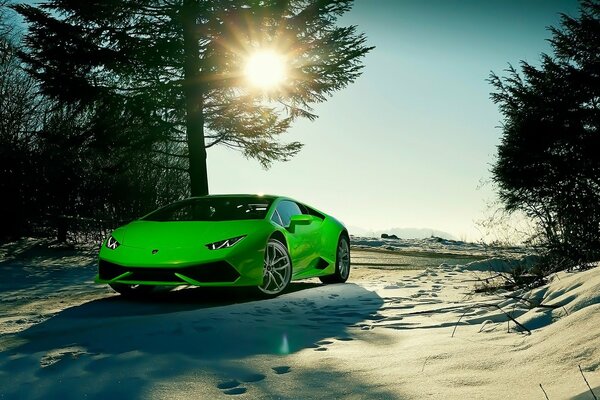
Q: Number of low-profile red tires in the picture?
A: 0